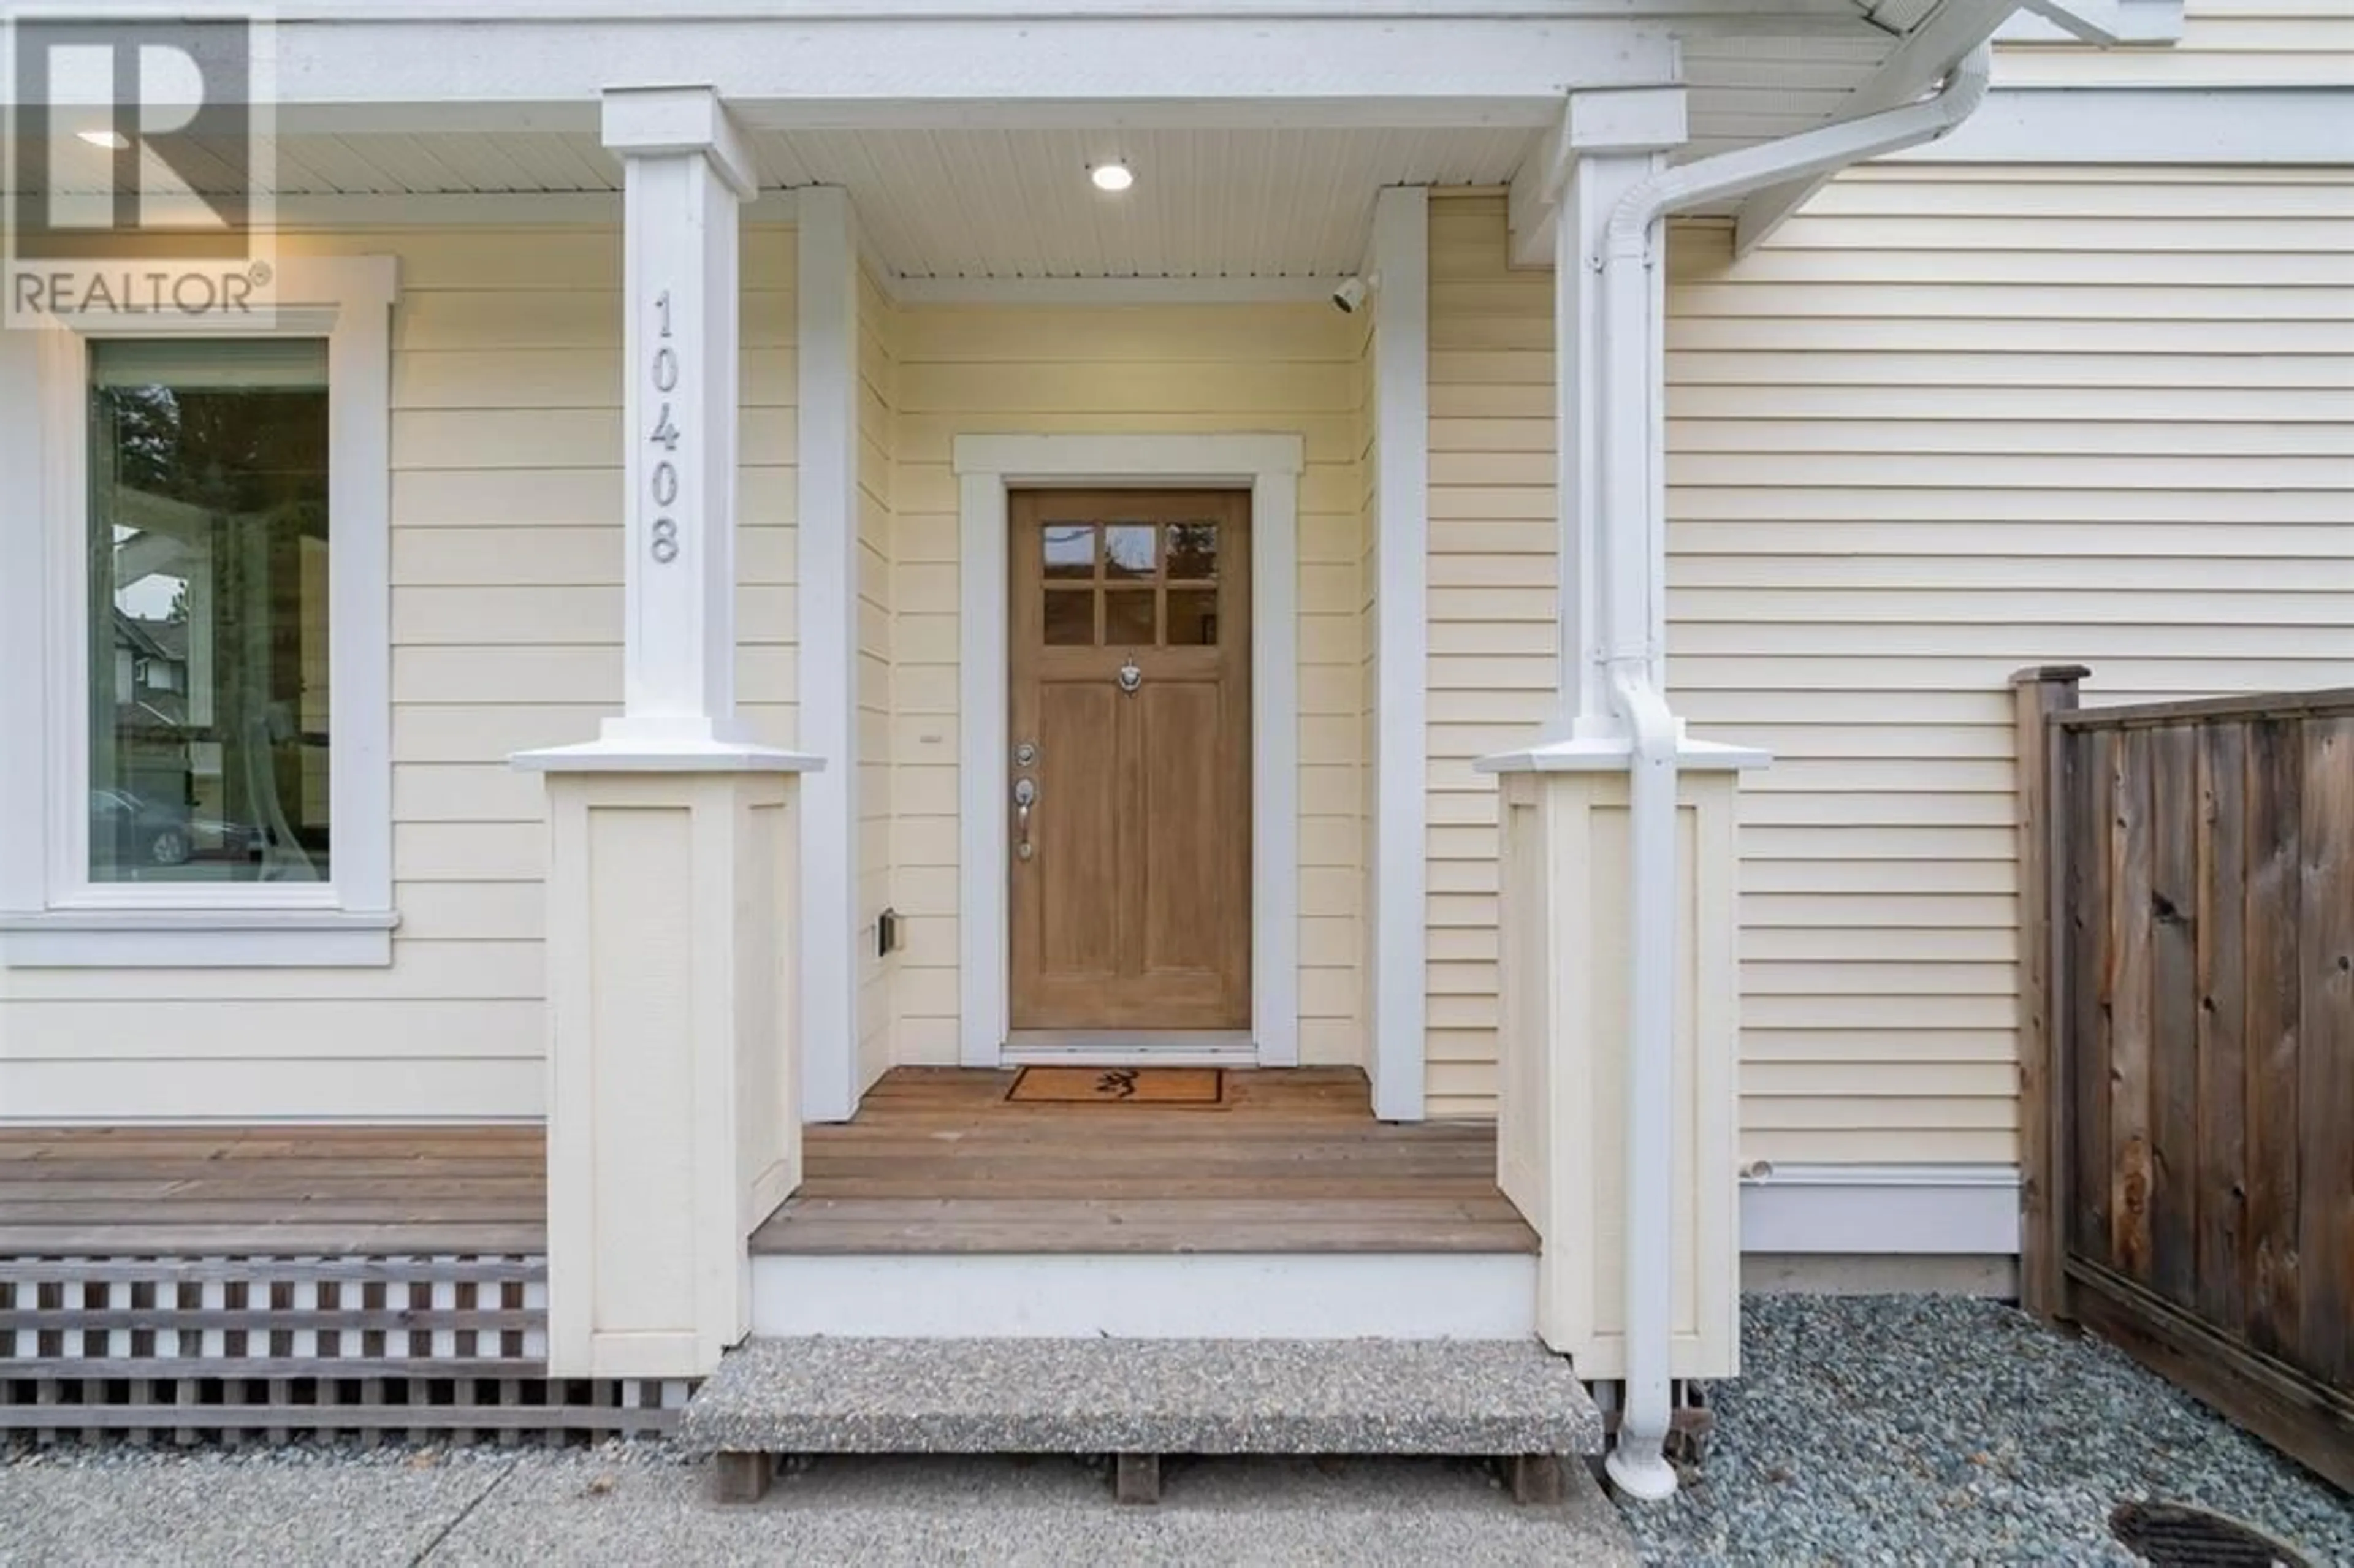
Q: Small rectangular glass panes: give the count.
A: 6